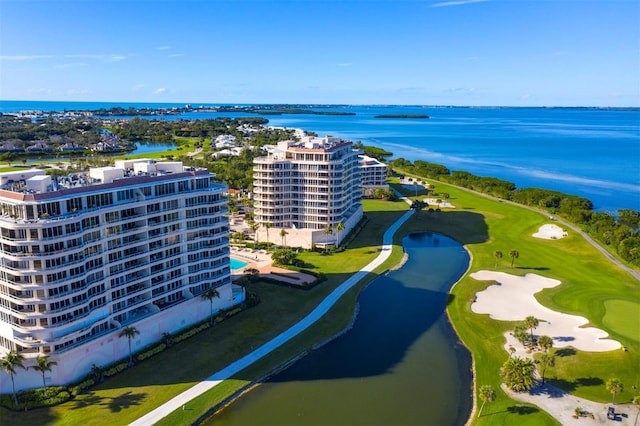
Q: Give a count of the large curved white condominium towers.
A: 2